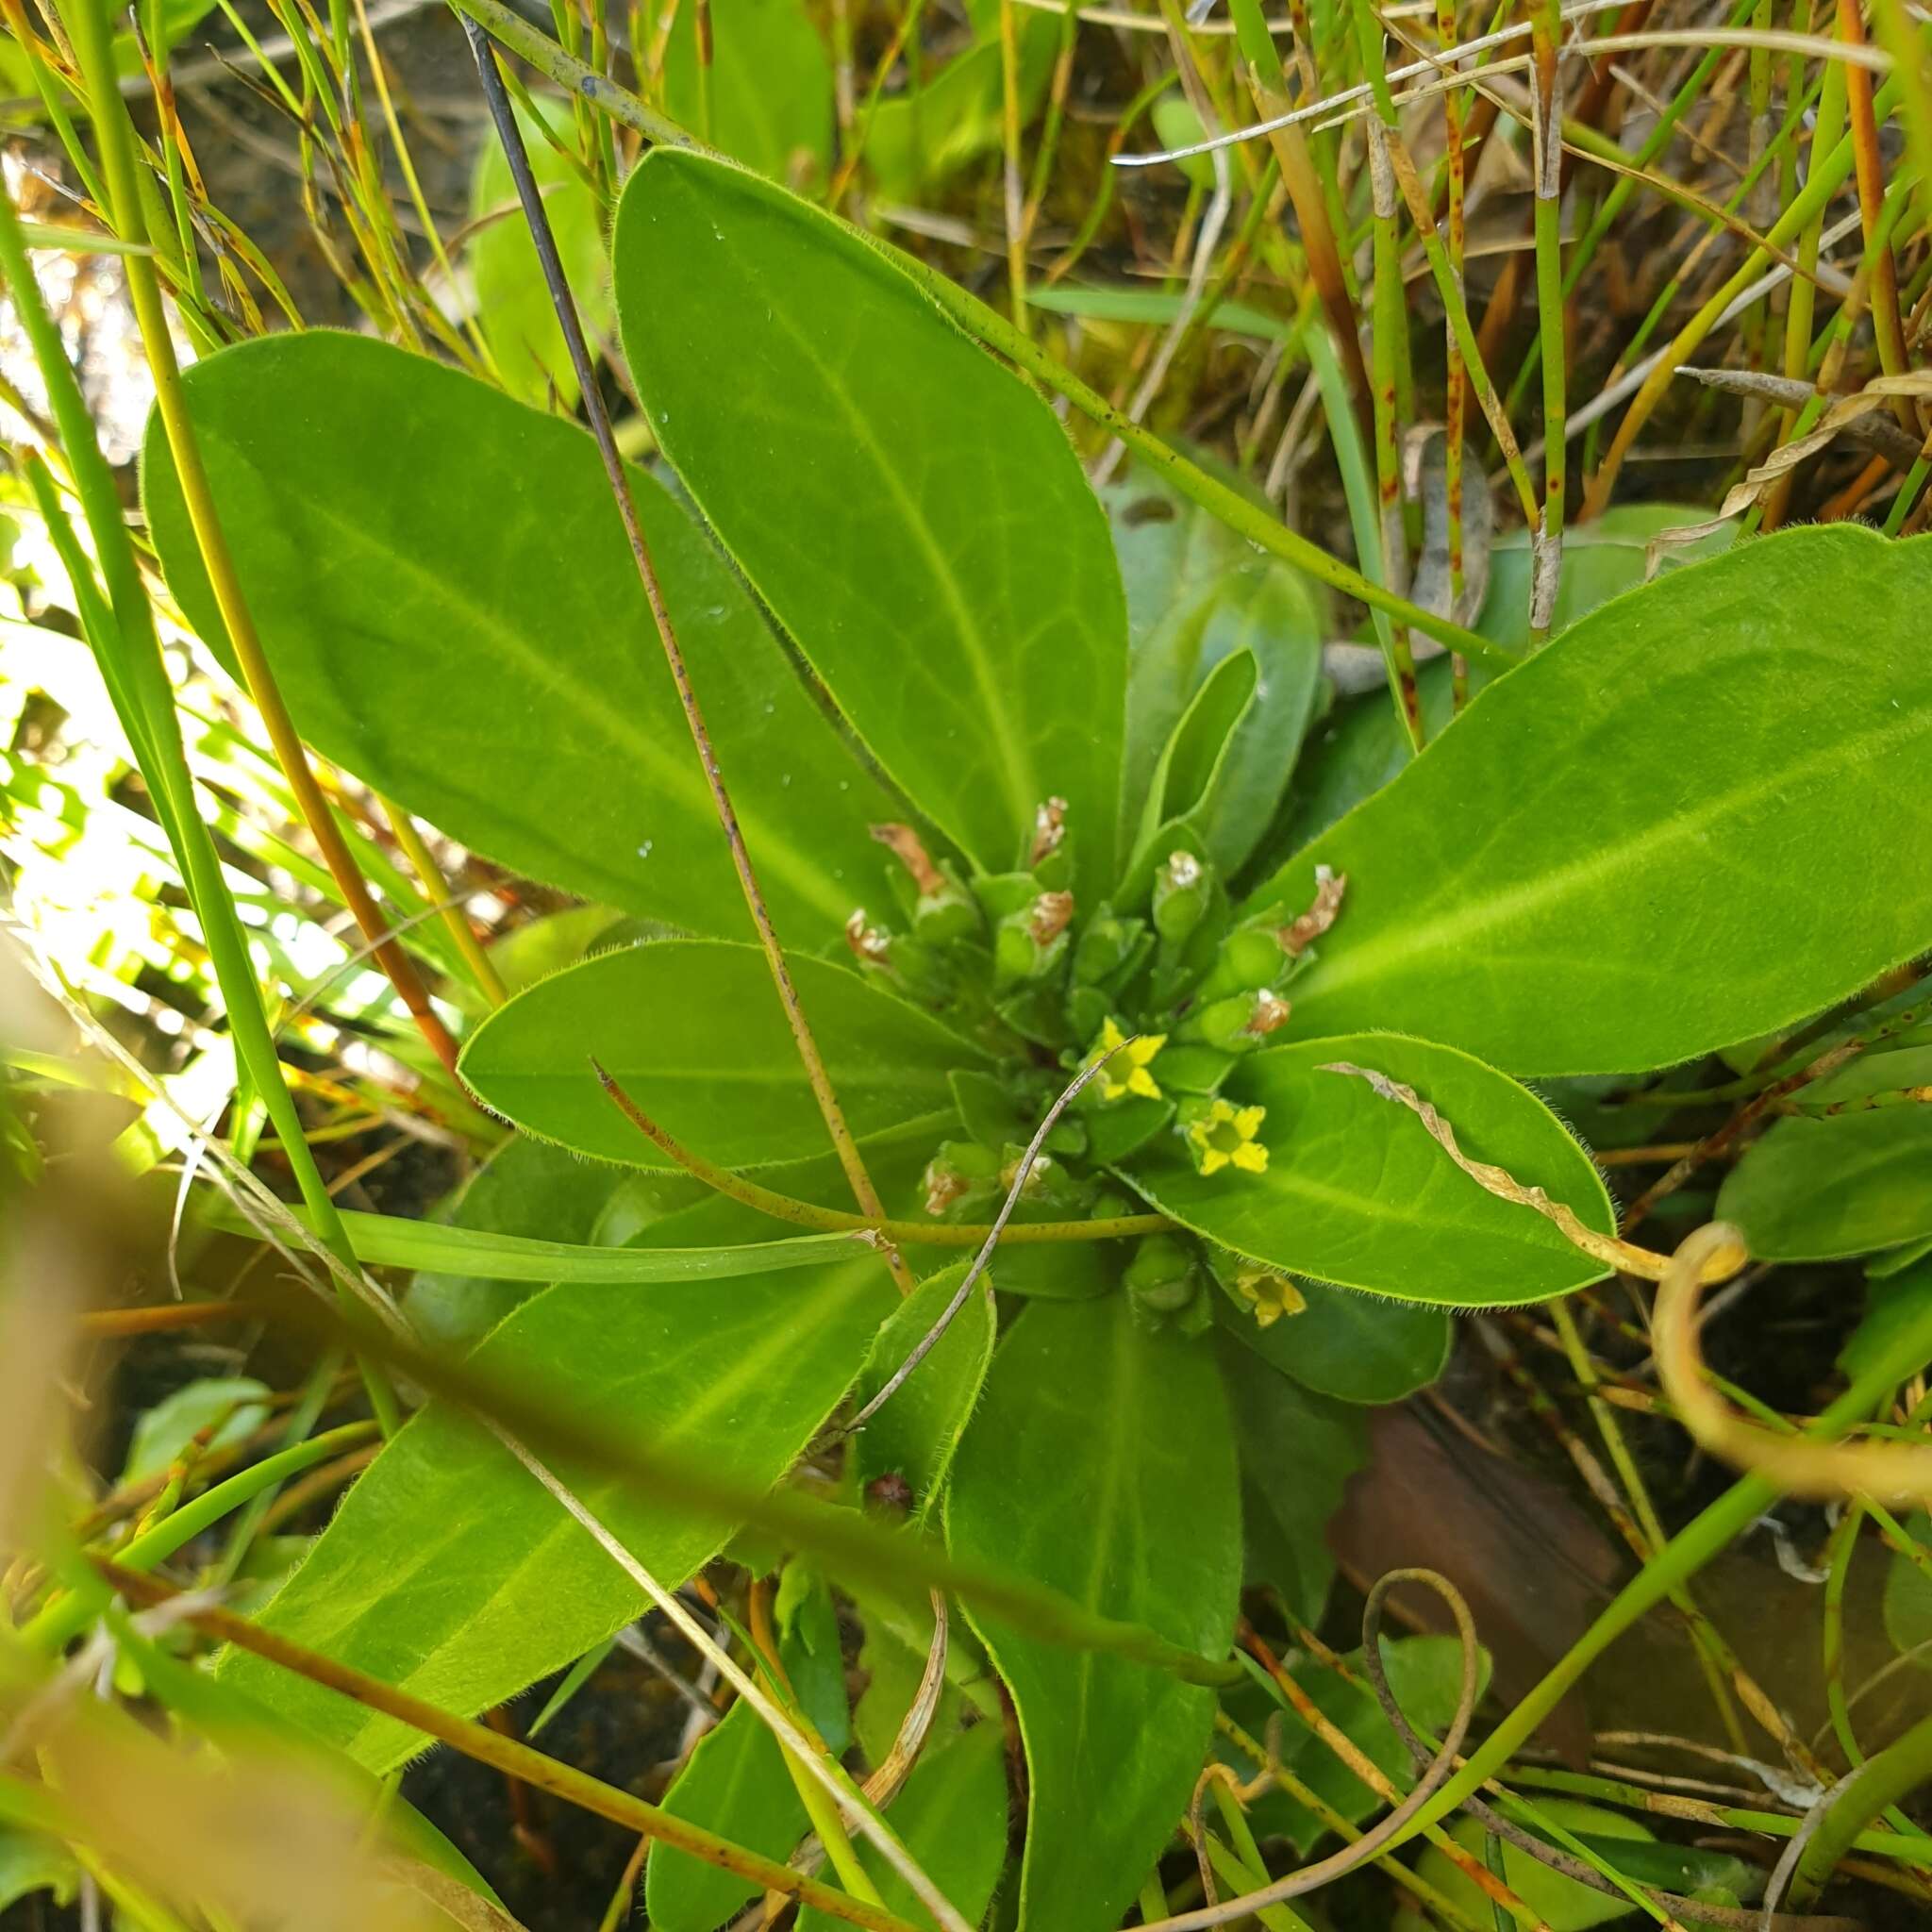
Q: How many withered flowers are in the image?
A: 9